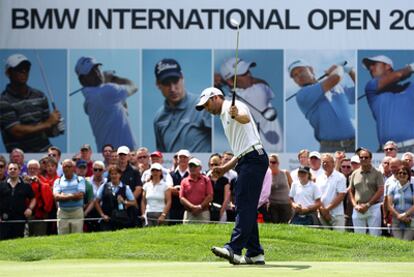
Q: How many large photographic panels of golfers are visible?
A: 6